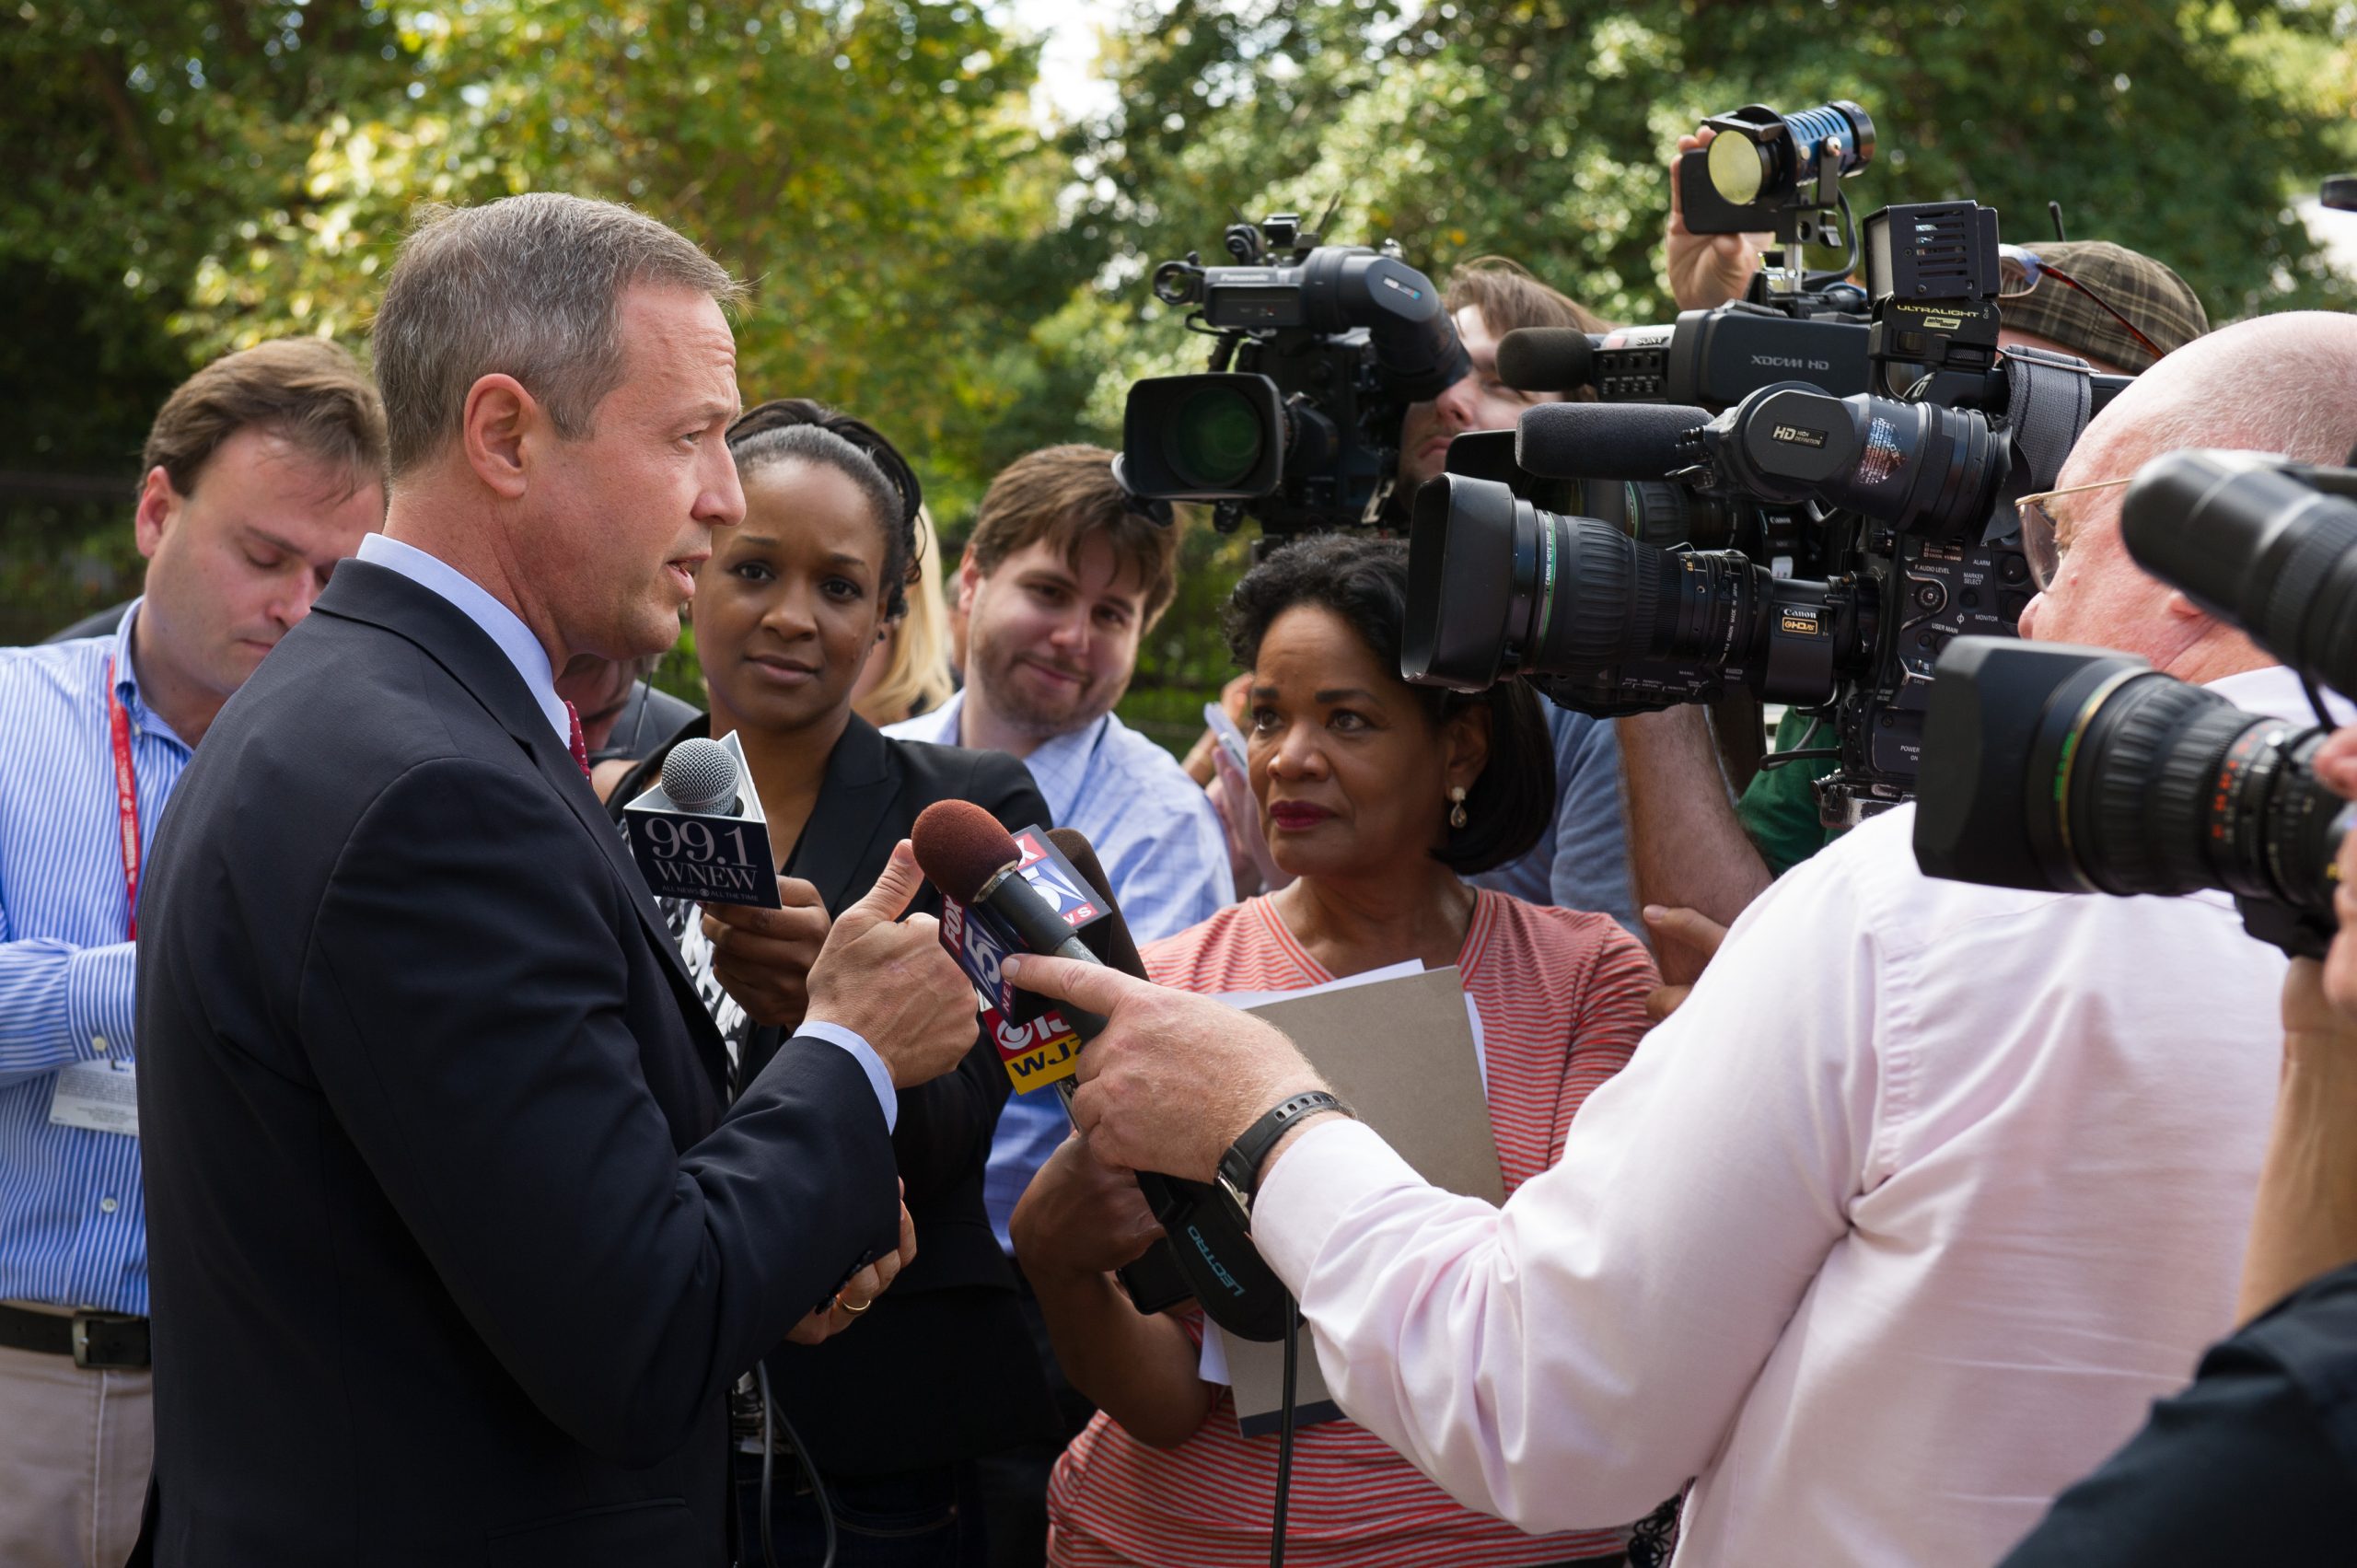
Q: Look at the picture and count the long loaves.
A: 0